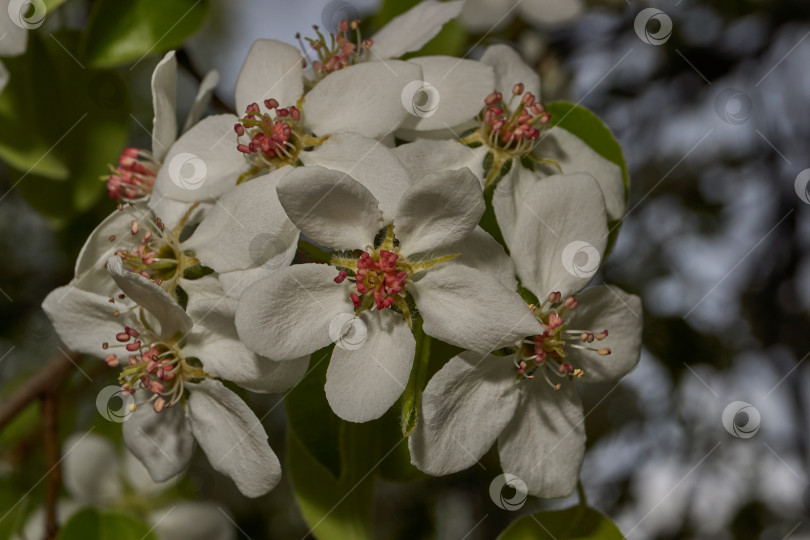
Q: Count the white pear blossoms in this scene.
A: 8